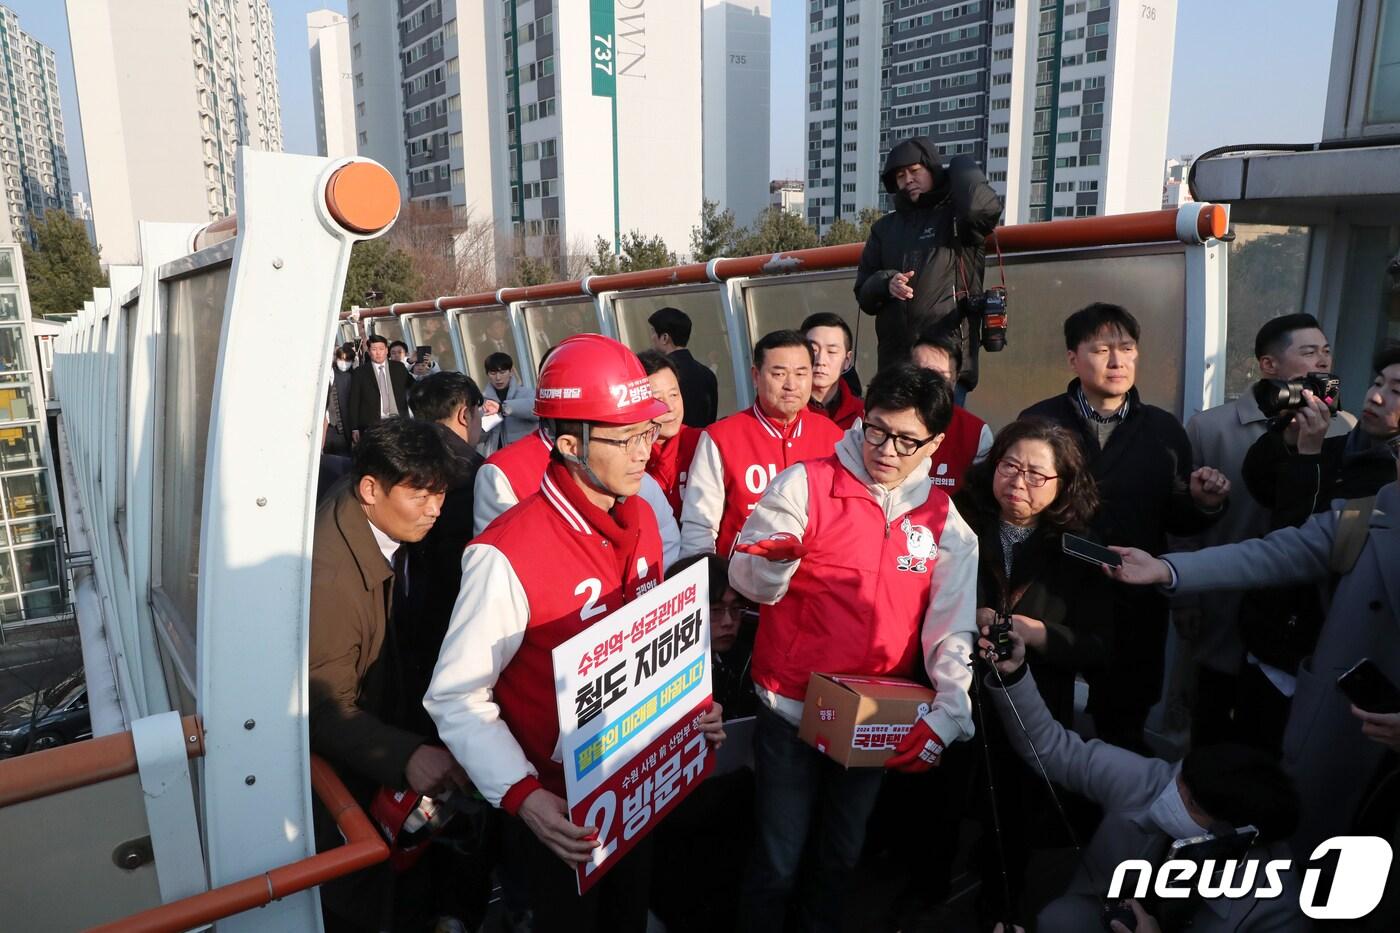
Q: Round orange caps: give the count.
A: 2